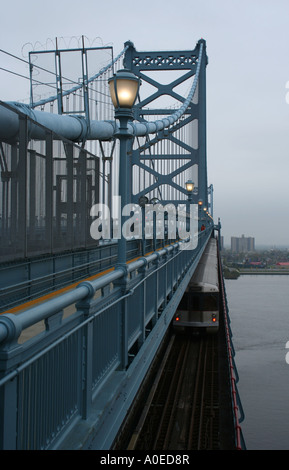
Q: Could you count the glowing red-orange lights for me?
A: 2